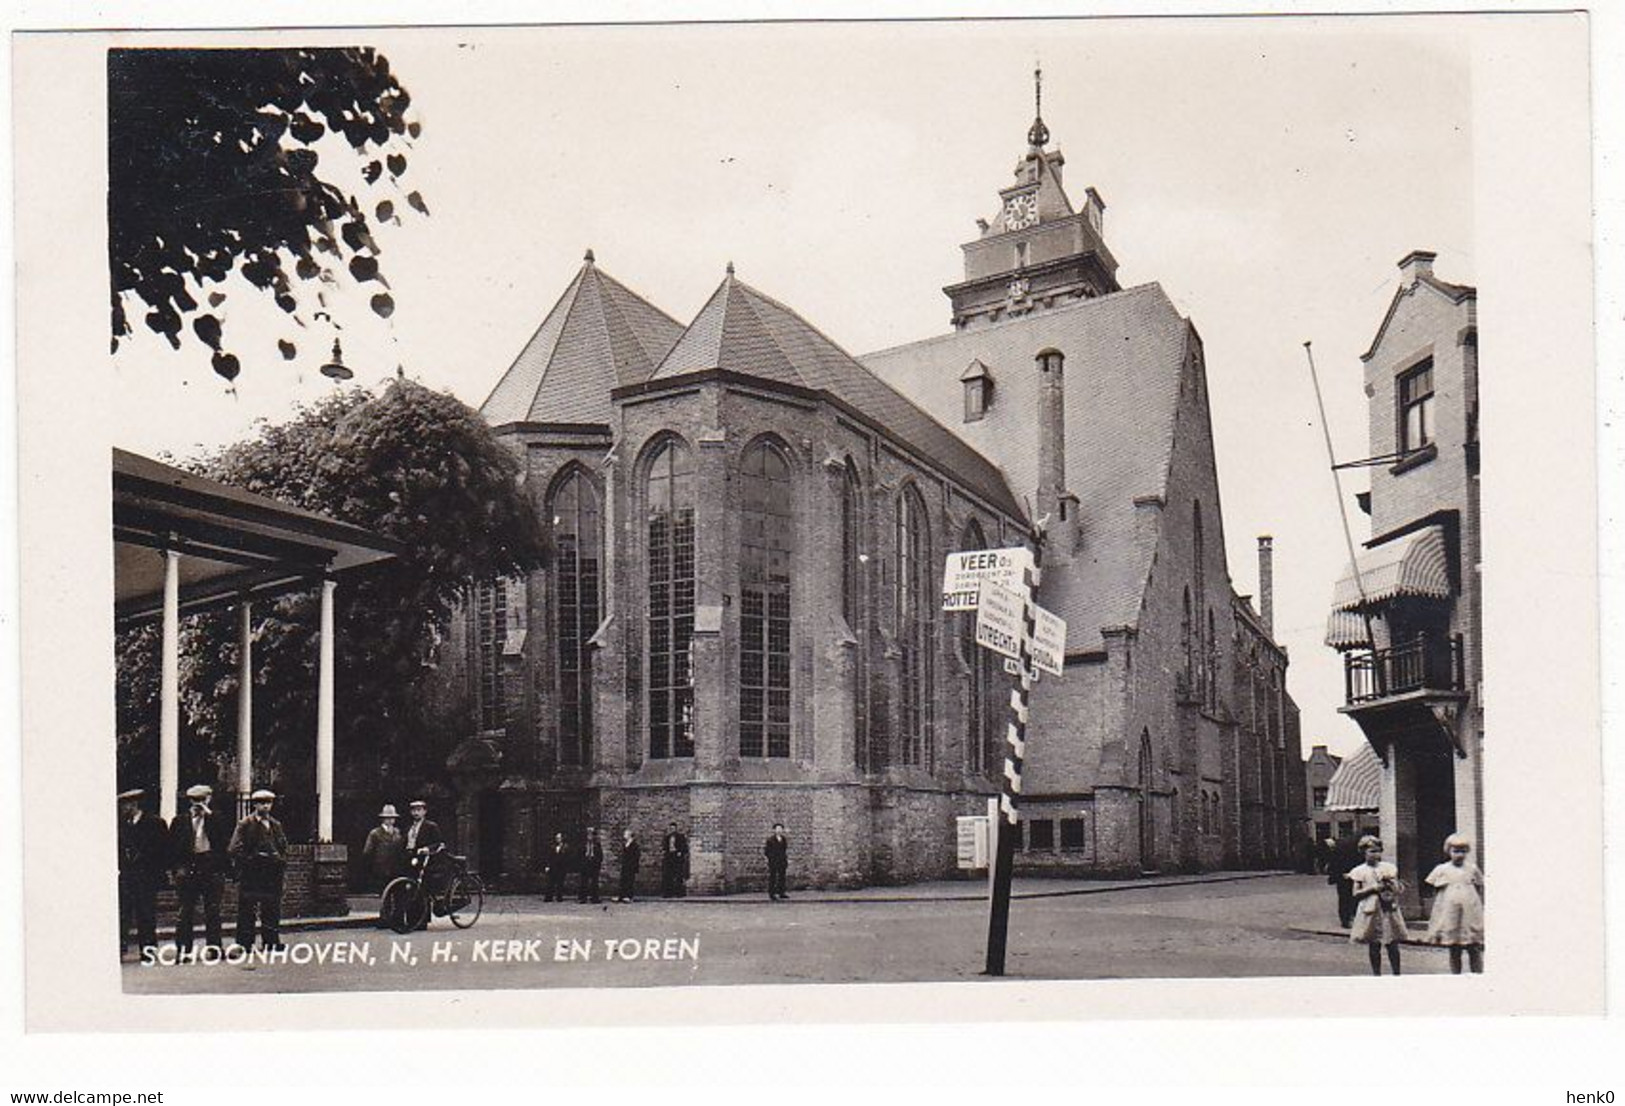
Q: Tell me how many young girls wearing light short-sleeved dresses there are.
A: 2